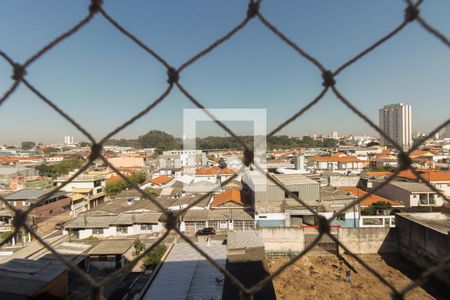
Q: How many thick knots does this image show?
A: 15